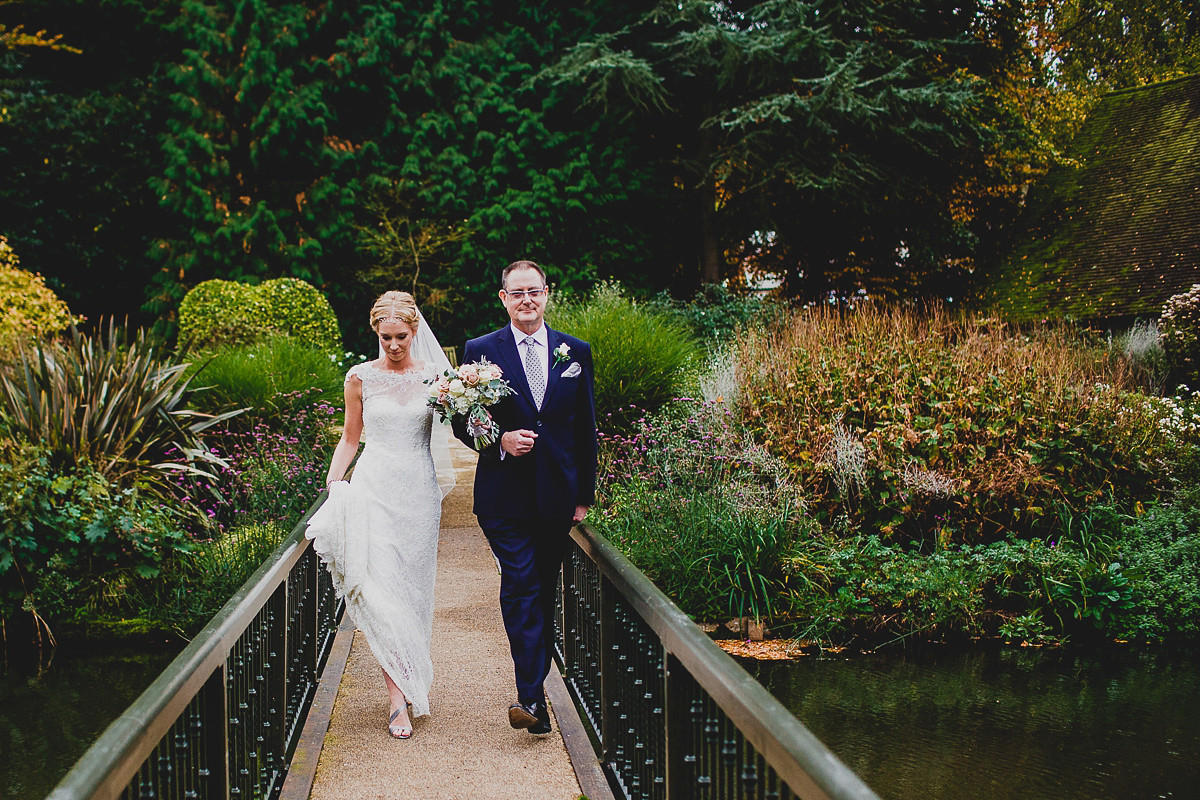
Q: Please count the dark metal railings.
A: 2